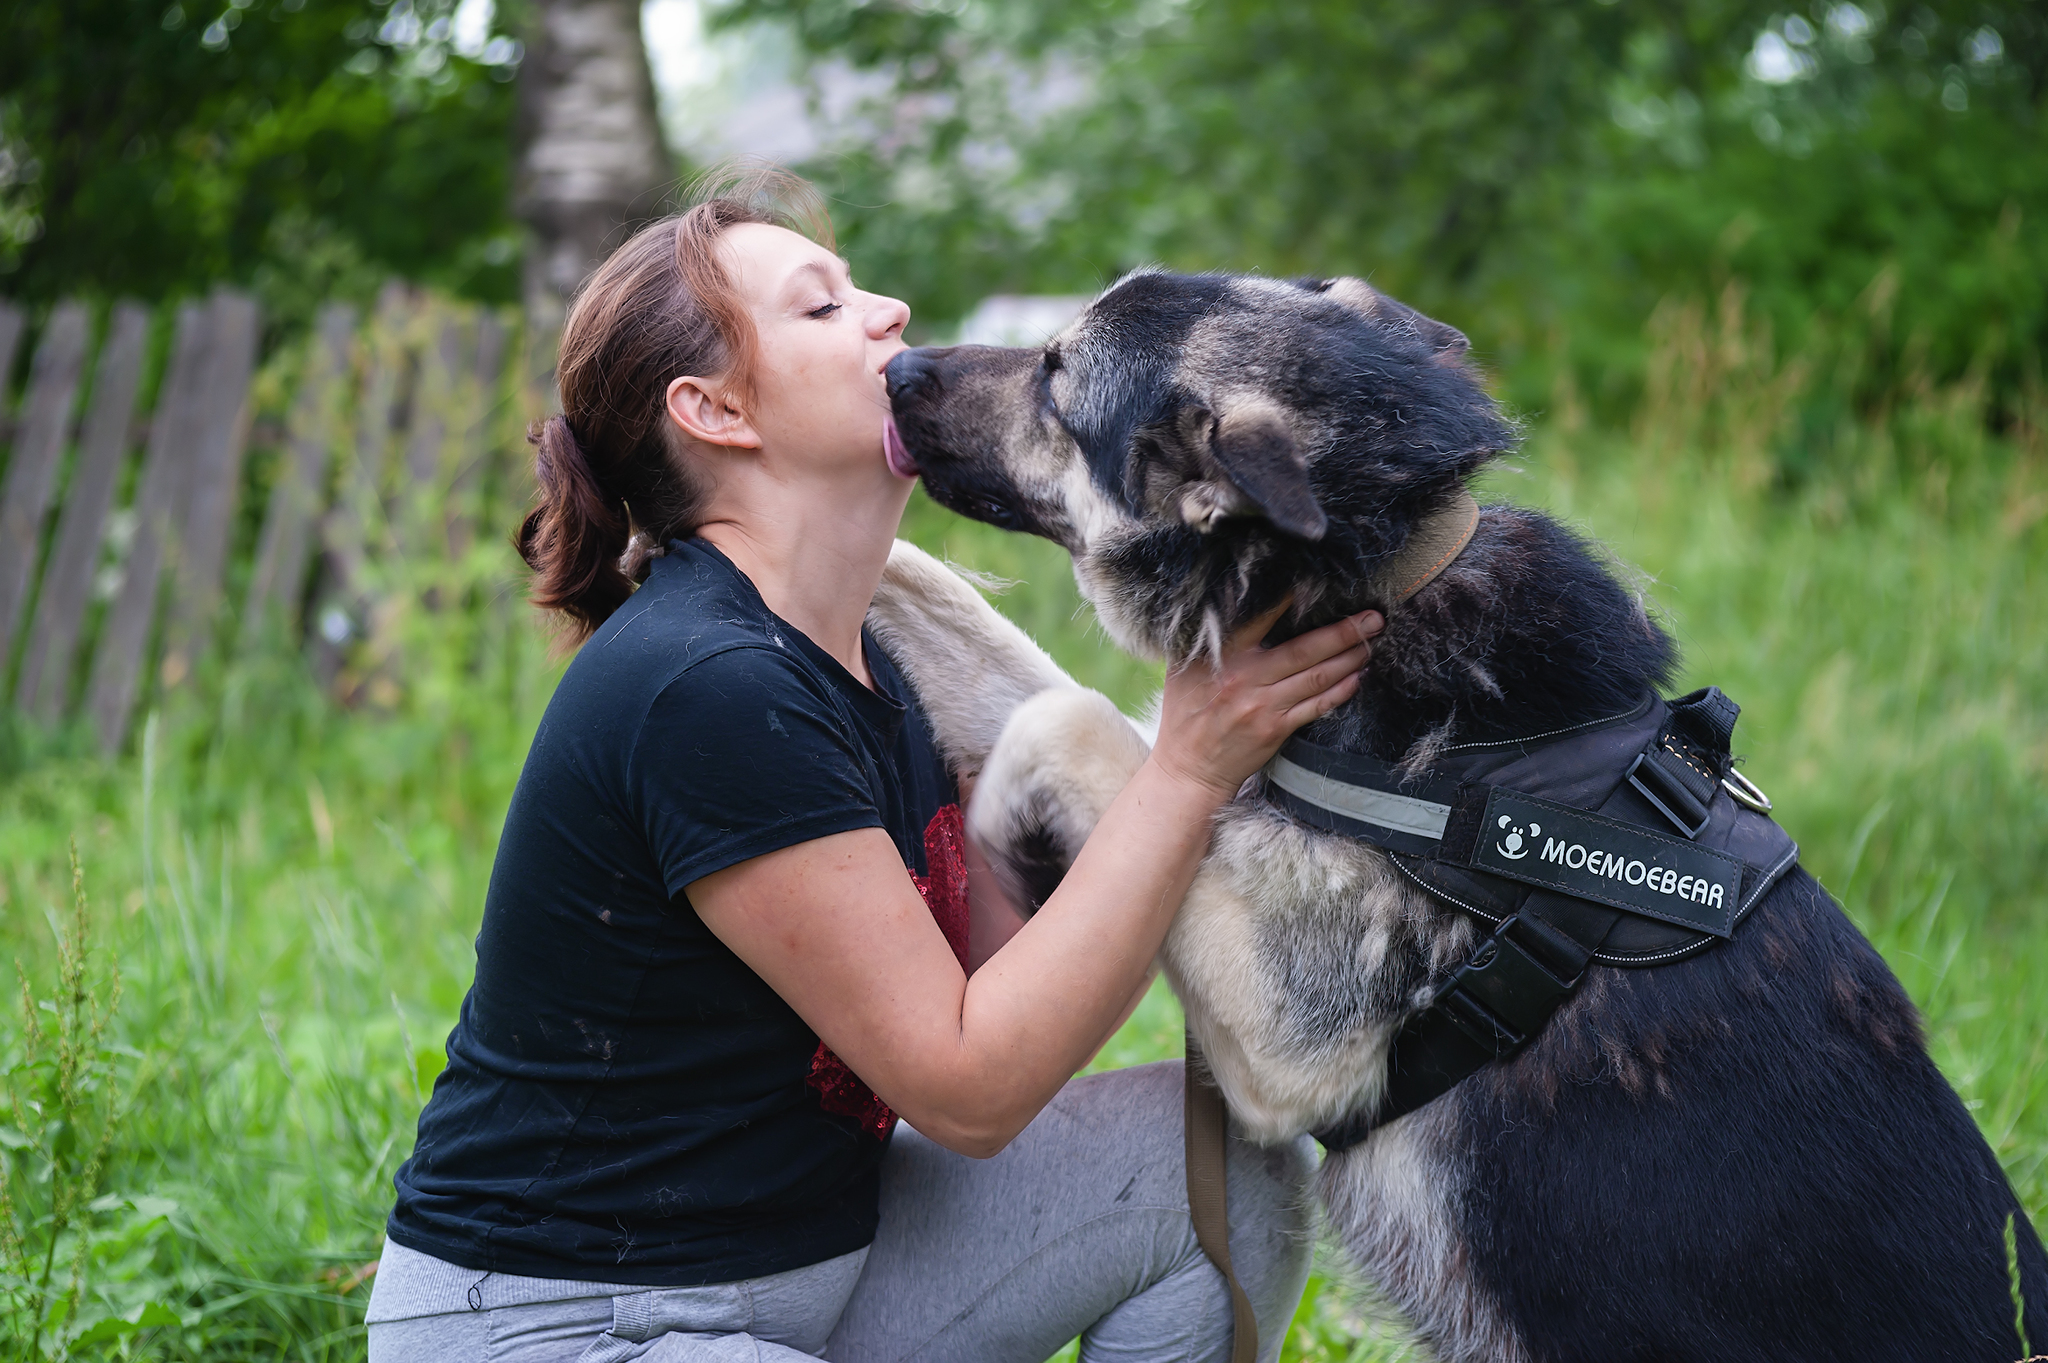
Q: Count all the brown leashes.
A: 1